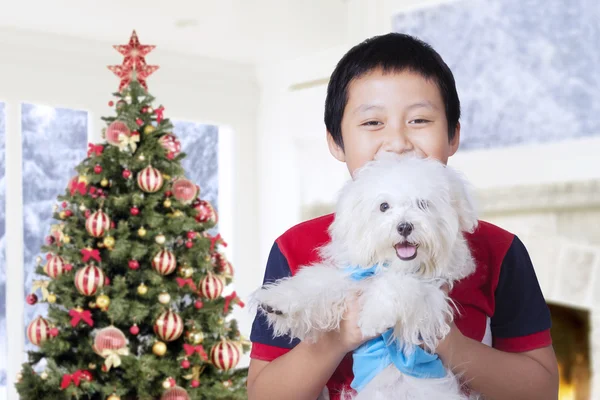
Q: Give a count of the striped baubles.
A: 9